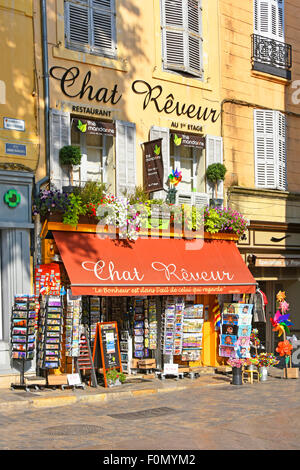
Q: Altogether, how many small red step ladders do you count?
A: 1